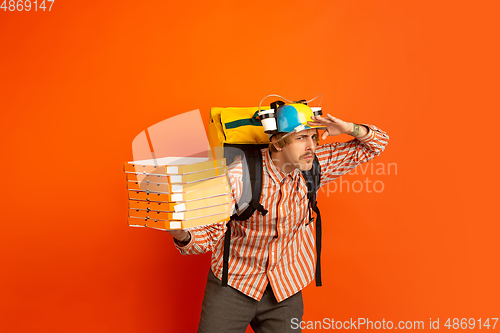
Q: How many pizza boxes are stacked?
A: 7